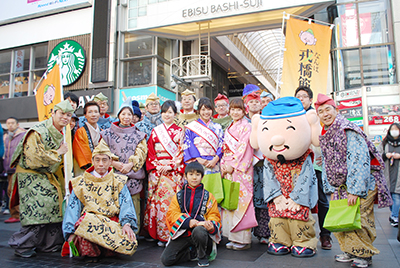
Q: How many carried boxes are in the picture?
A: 3